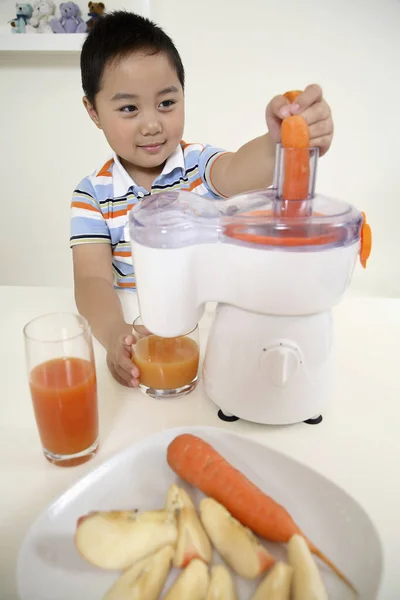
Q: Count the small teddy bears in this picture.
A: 4